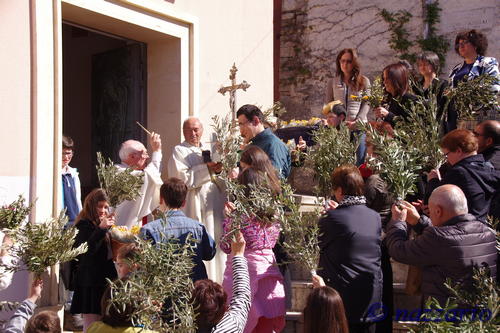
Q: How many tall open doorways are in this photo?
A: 1